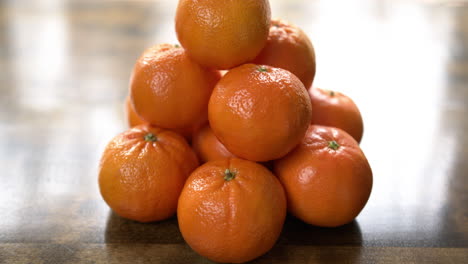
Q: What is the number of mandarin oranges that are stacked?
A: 10